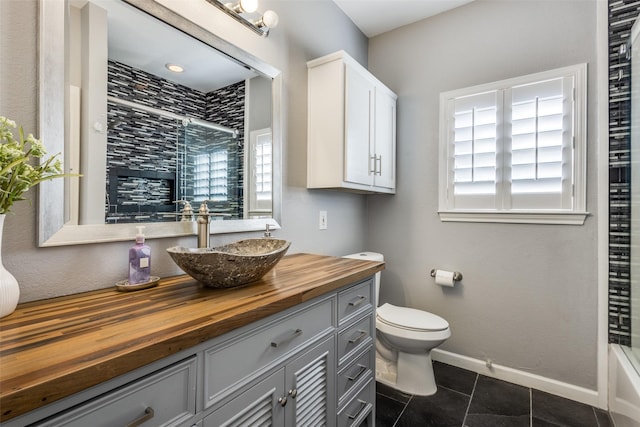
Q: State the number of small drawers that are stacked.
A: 4